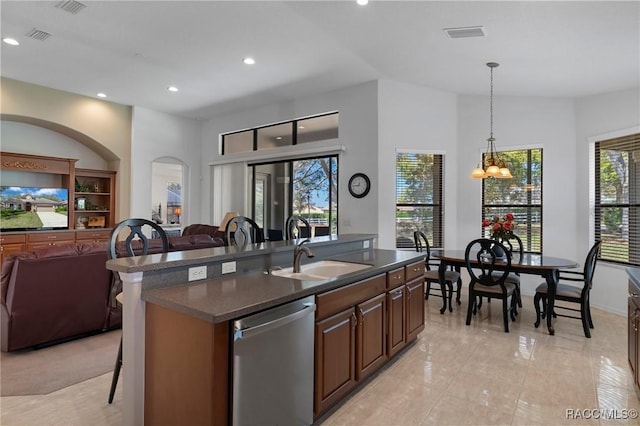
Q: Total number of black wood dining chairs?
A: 4